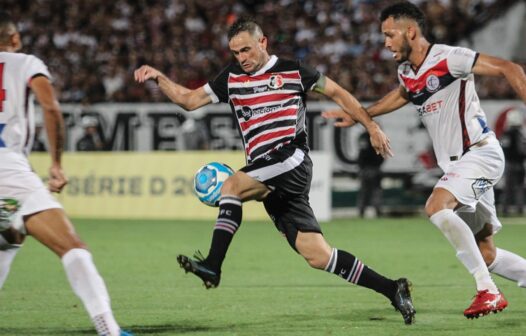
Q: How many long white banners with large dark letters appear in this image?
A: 1